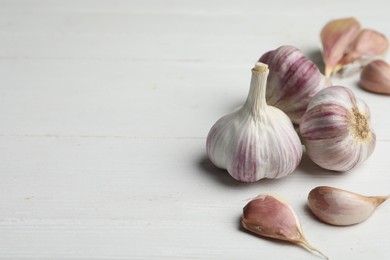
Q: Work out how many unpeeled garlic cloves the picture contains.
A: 5